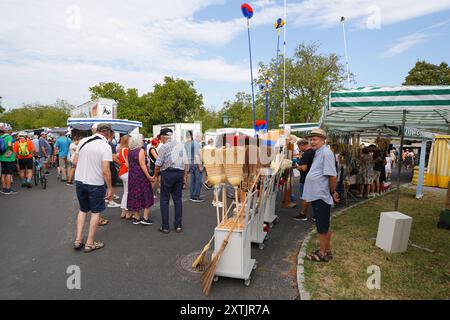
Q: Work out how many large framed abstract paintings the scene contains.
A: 0